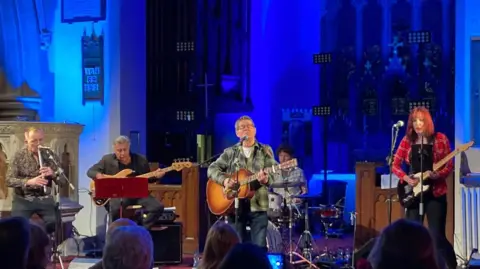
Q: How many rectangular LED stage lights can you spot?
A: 6